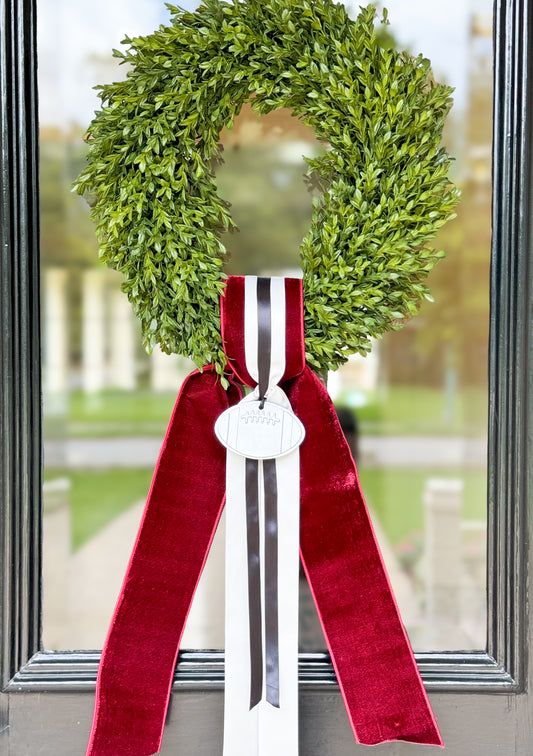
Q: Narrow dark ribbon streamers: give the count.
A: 2